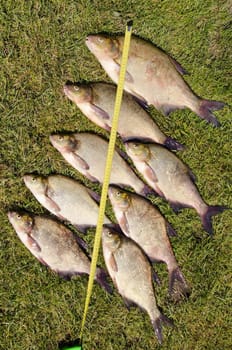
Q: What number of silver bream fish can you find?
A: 8